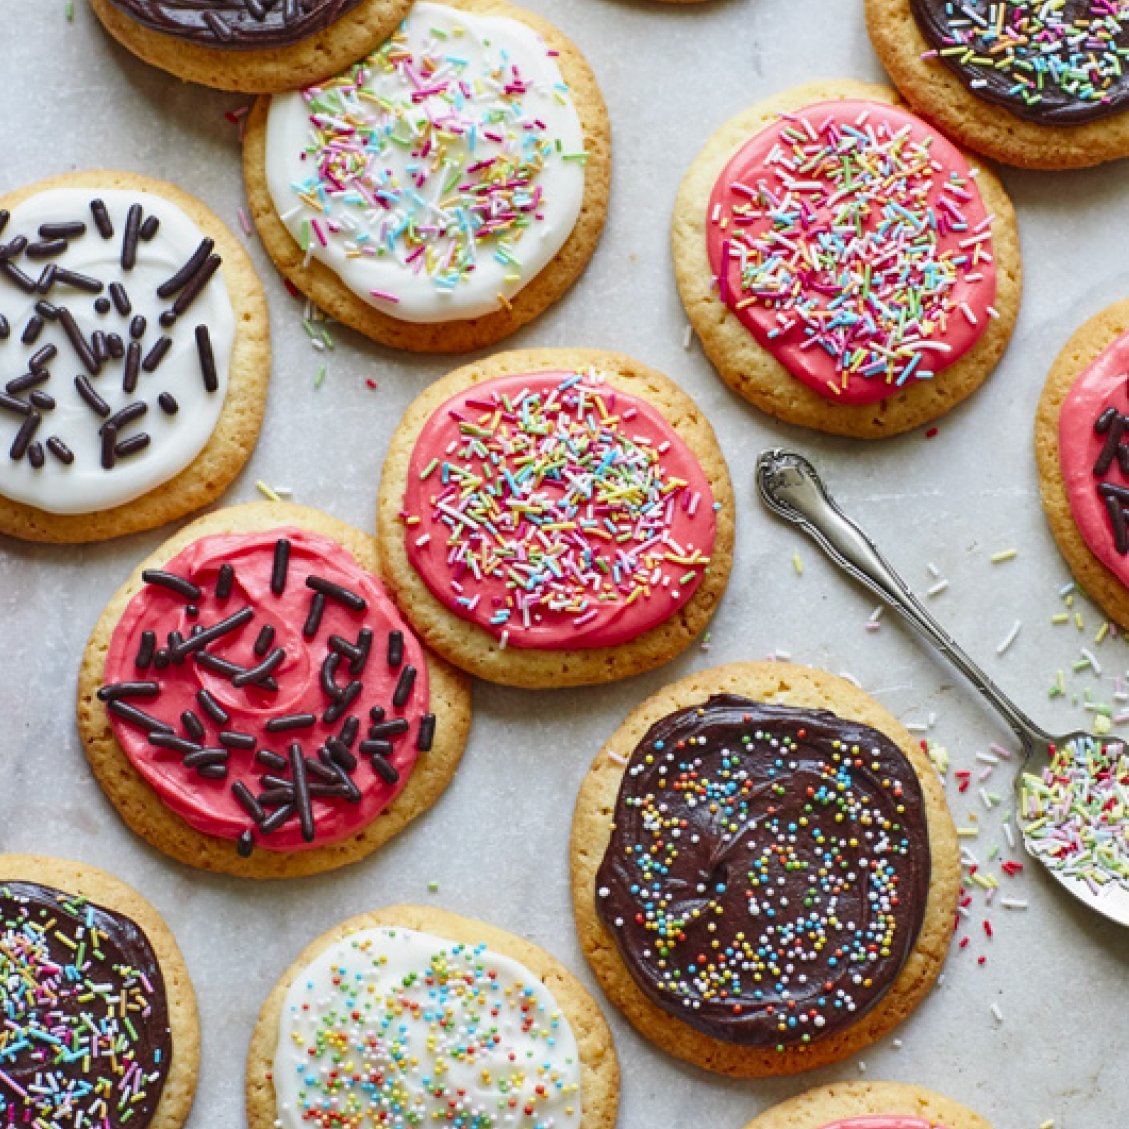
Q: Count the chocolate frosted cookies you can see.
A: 4